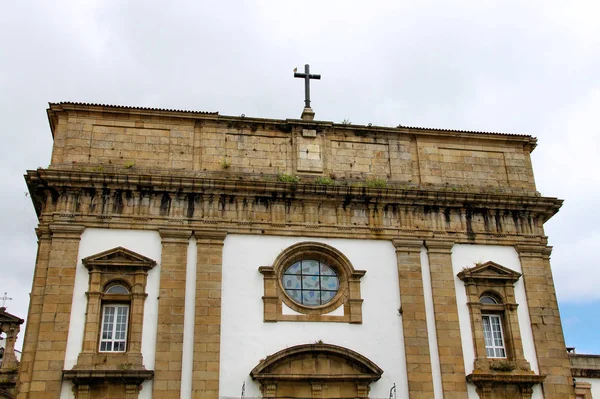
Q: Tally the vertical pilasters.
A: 6